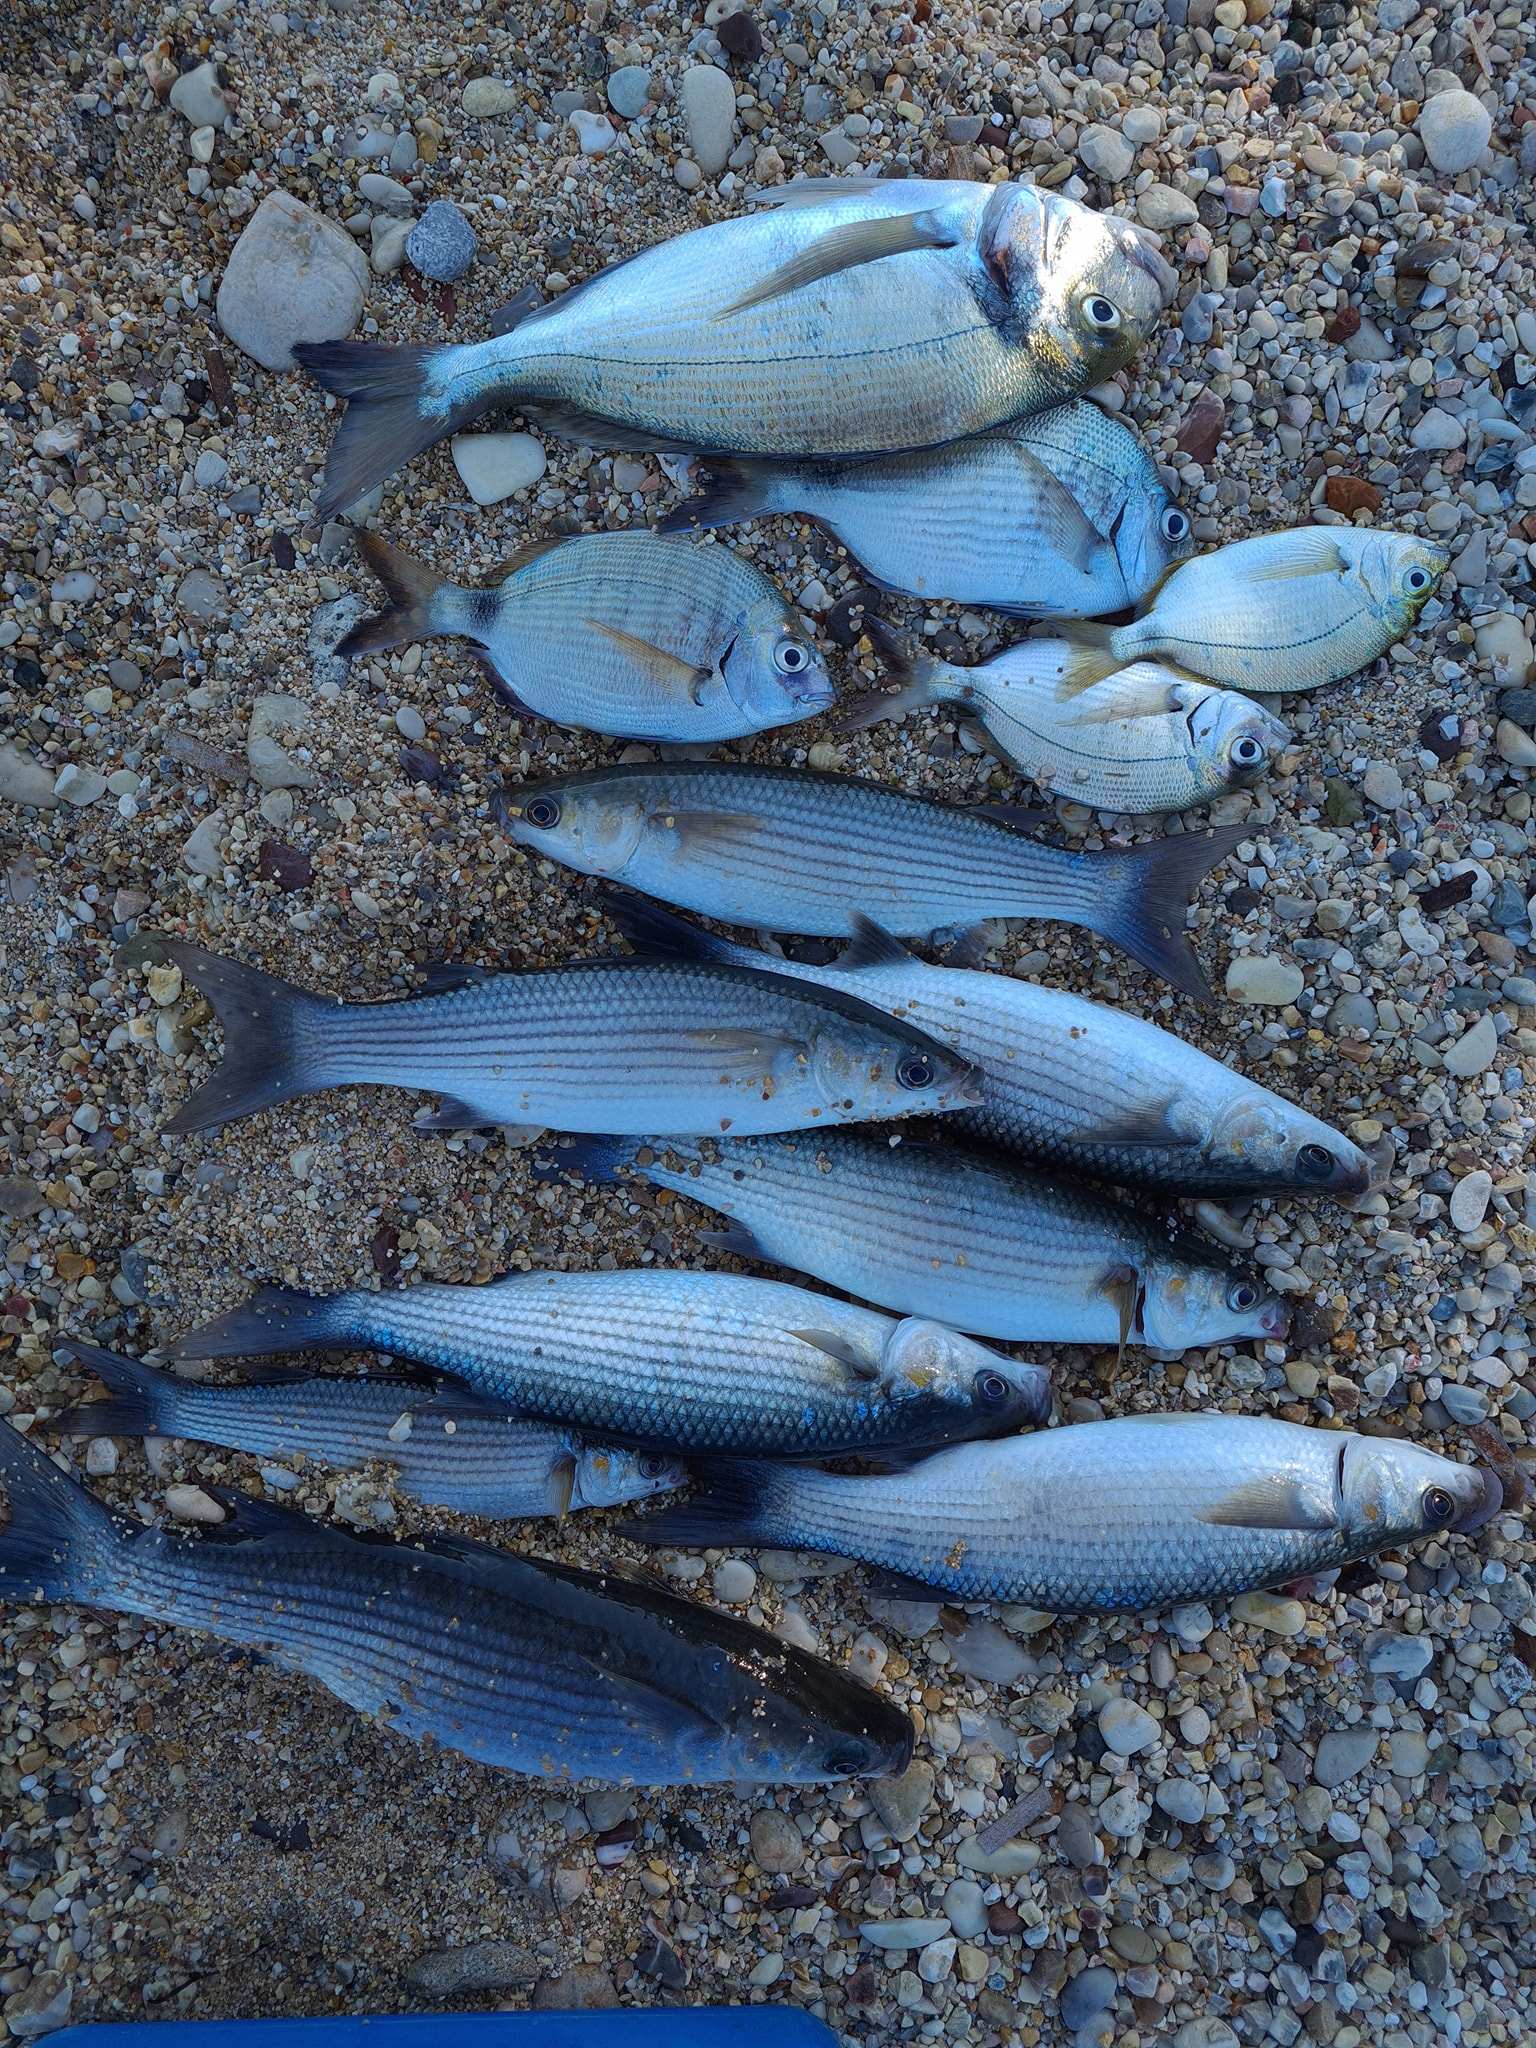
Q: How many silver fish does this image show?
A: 13